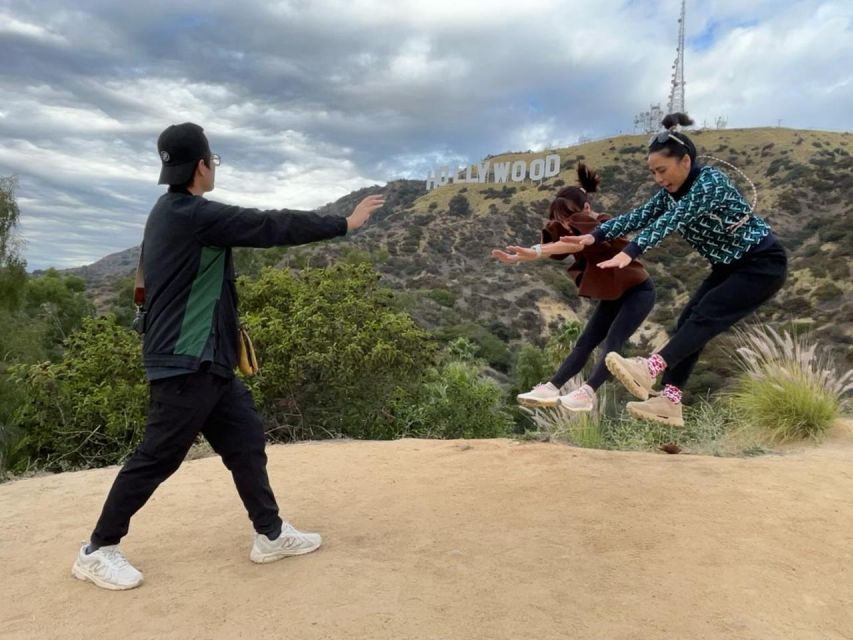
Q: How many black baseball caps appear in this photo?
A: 1